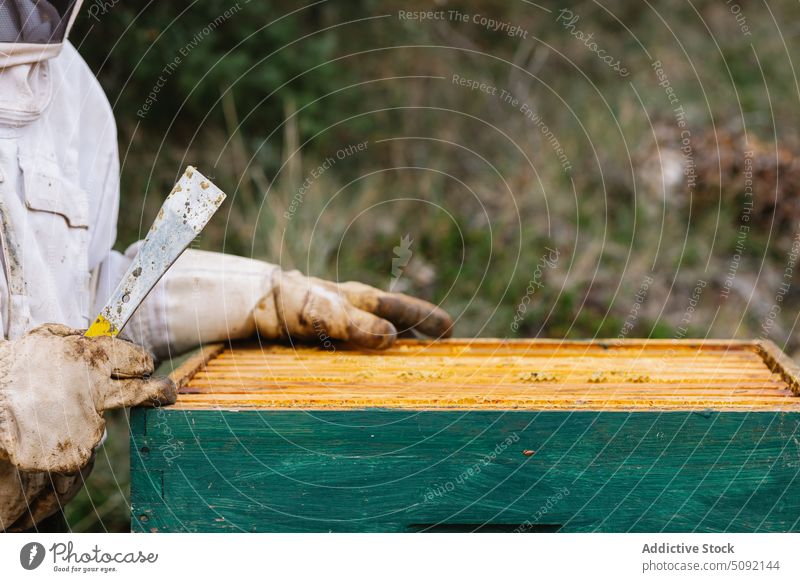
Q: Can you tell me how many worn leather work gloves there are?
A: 2